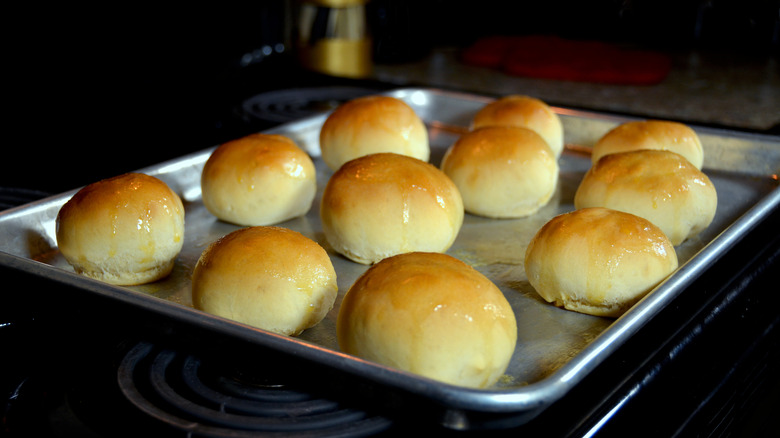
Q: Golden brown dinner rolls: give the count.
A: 11